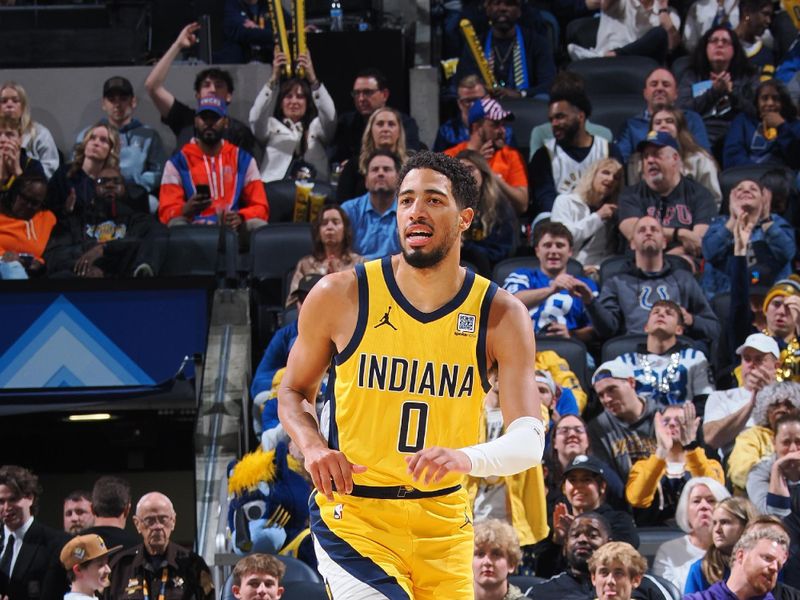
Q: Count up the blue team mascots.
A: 1